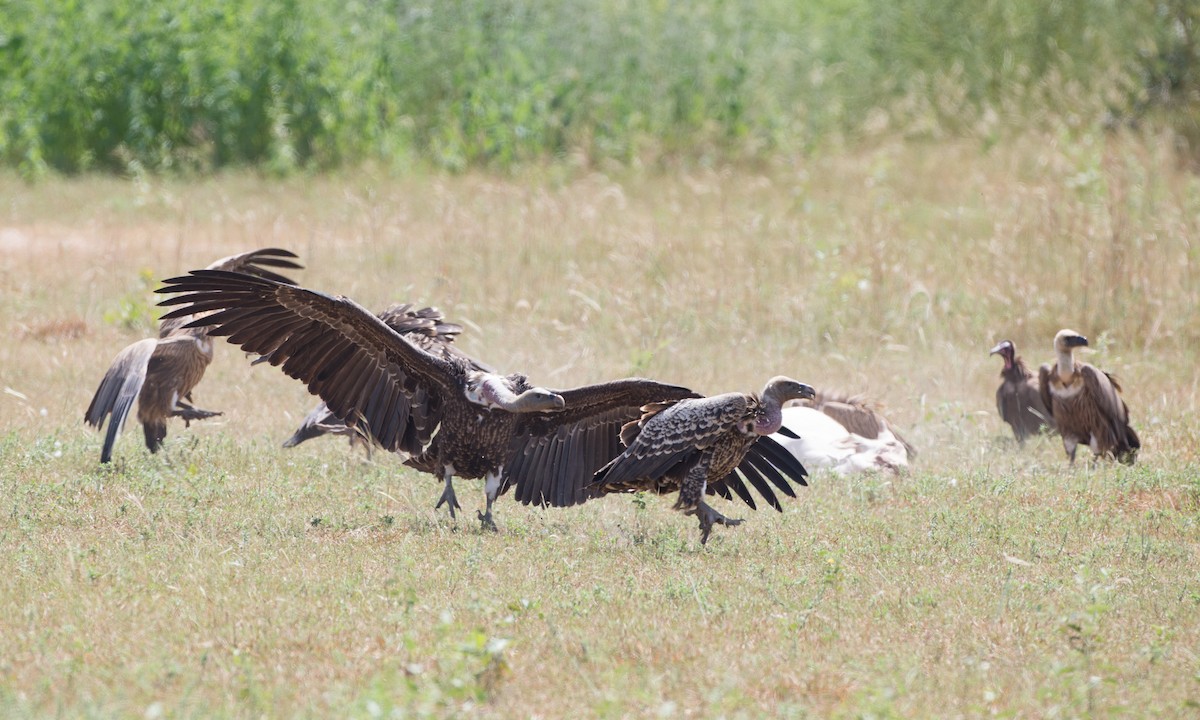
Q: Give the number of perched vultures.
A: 2